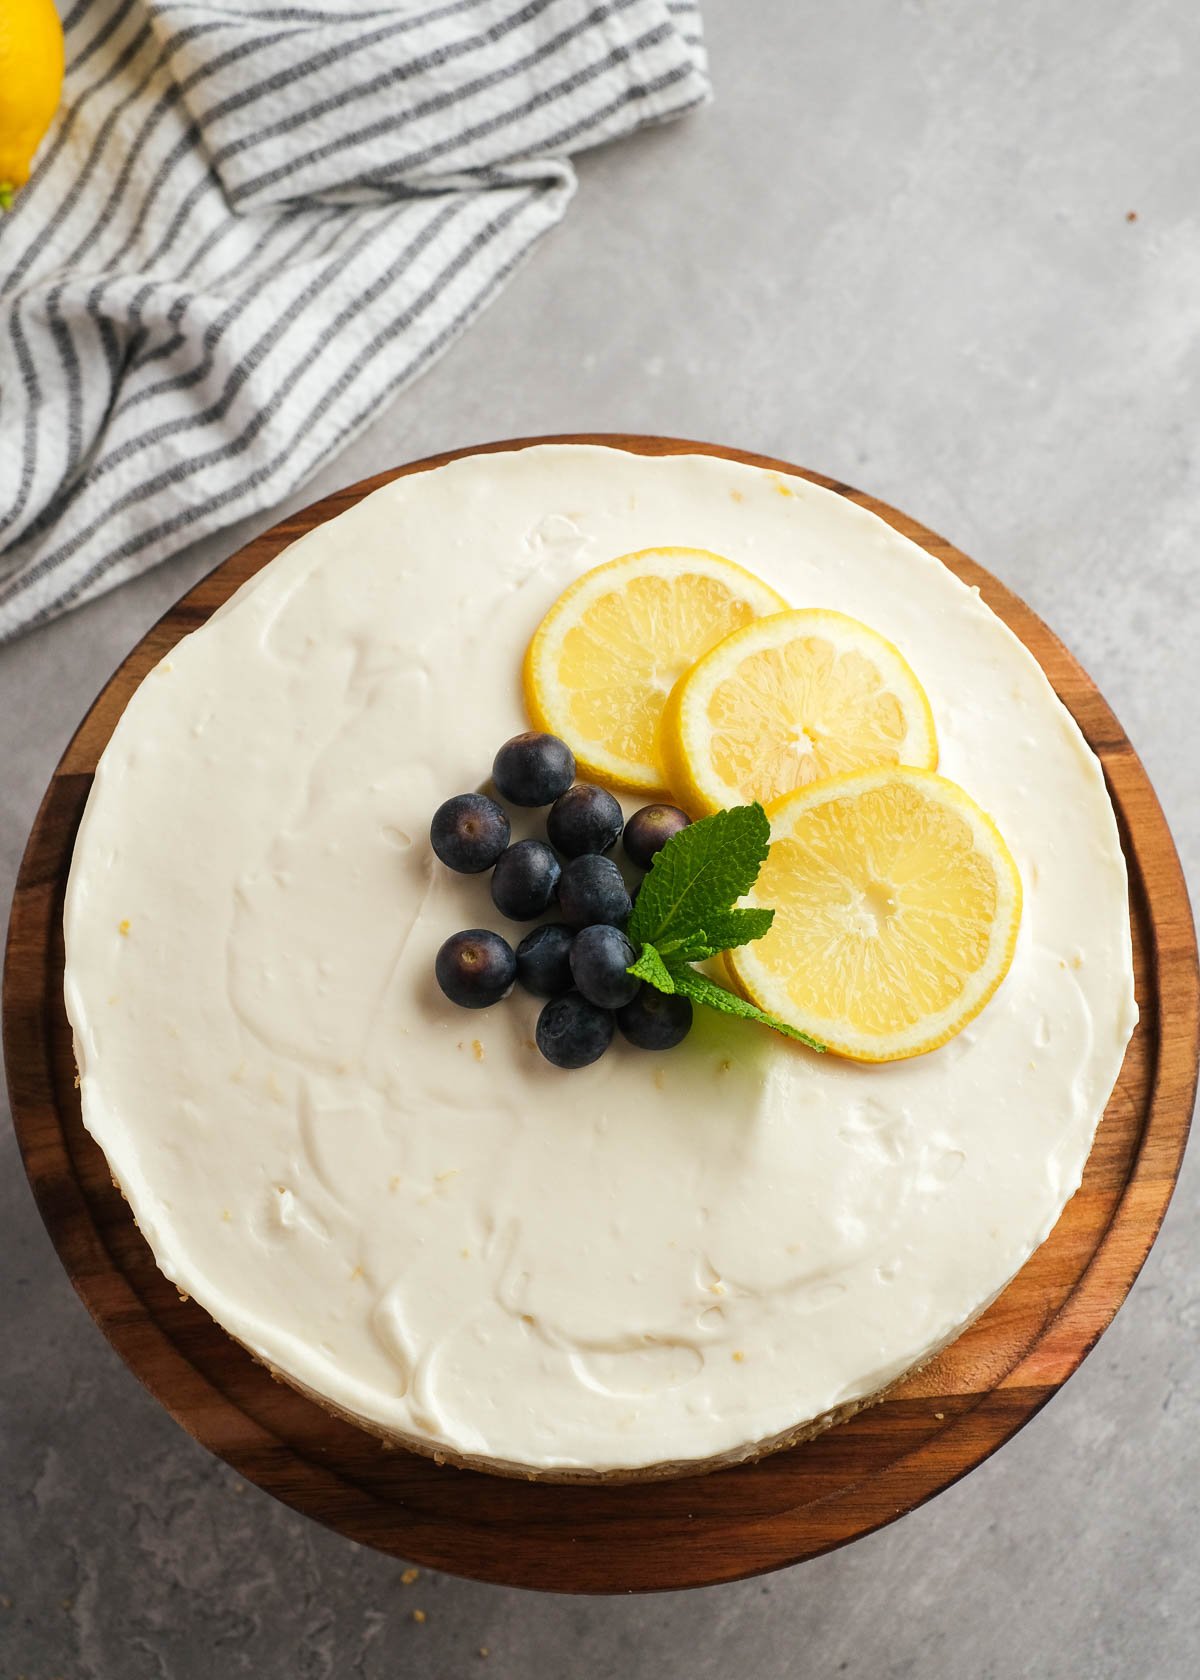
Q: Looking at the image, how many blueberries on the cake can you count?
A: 11